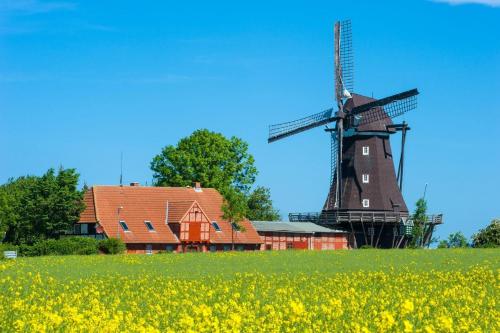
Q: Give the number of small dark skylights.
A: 4